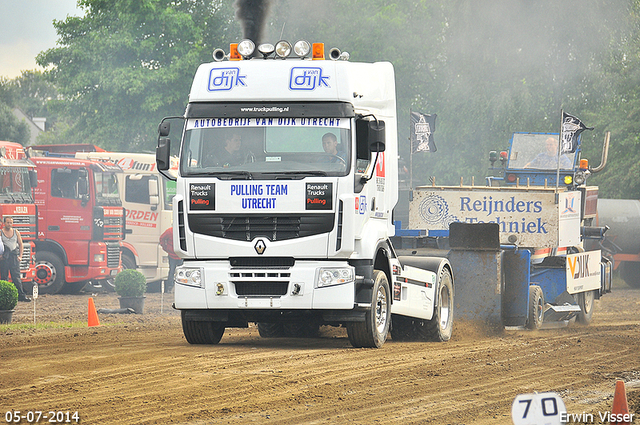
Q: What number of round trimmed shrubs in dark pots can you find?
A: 2